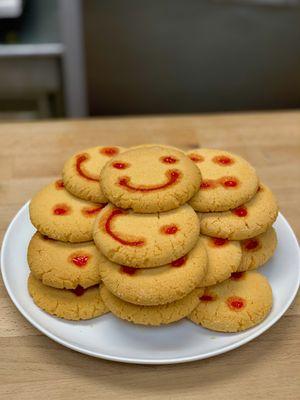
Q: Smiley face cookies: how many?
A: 13